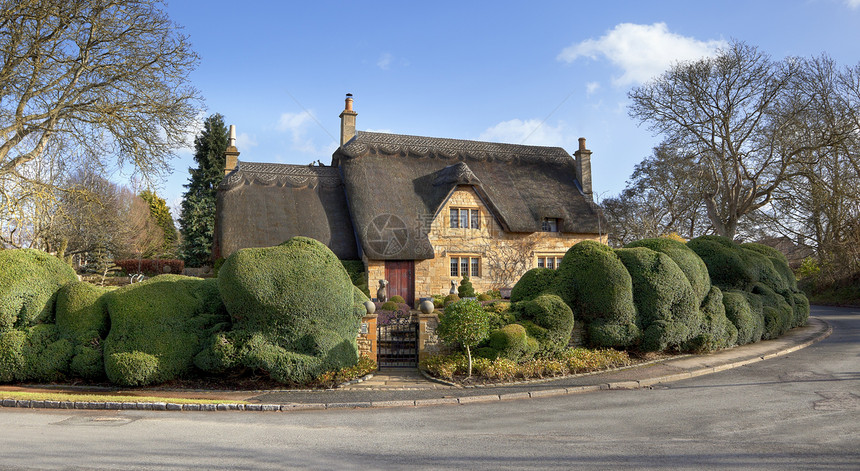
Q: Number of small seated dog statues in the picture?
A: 2